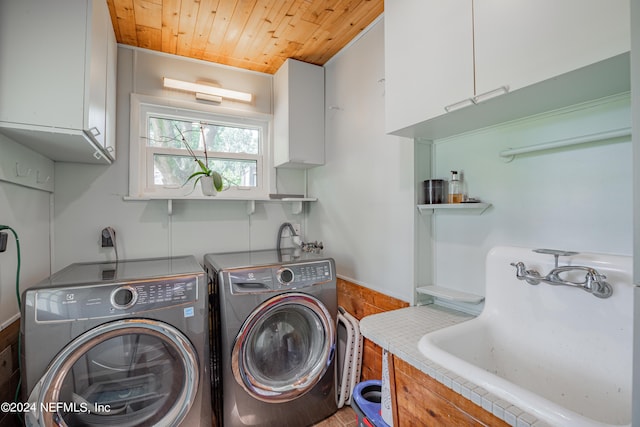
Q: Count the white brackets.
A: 3